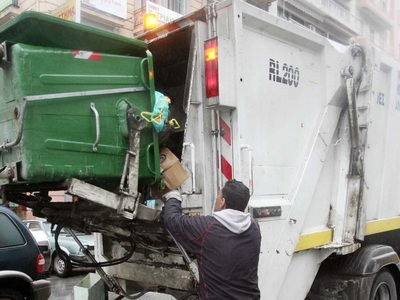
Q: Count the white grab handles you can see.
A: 2